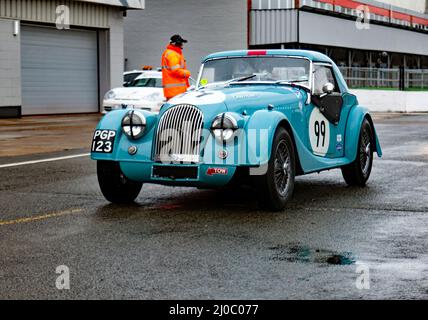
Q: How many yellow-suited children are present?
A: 0